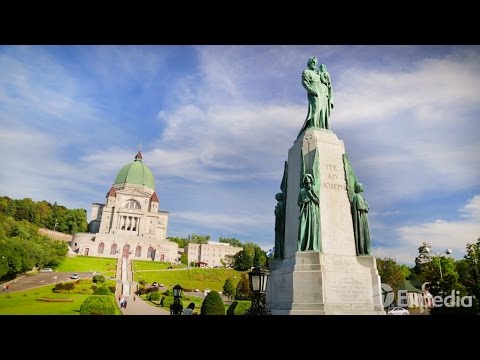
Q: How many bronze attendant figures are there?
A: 3